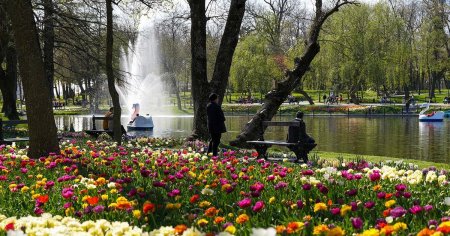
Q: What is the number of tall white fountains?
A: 1